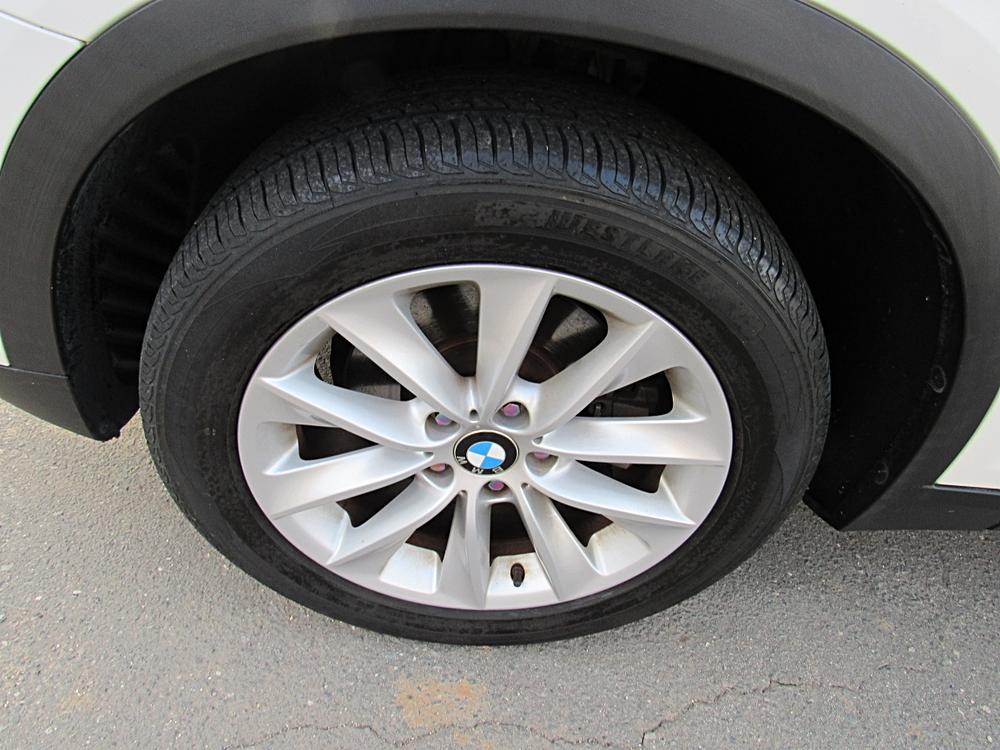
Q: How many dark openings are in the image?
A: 10